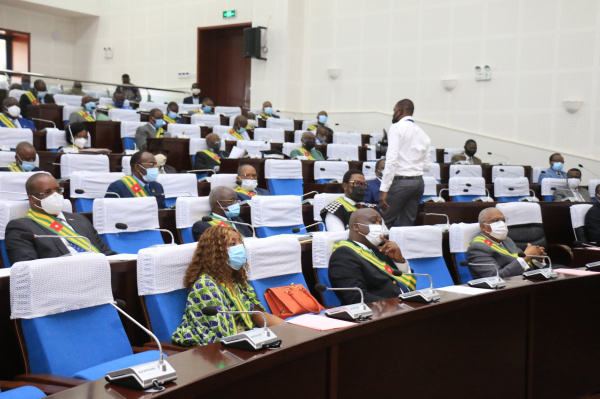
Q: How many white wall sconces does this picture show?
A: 3